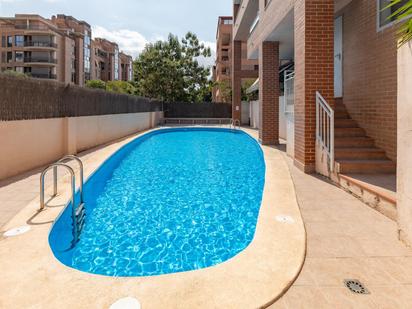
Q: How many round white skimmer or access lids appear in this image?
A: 3